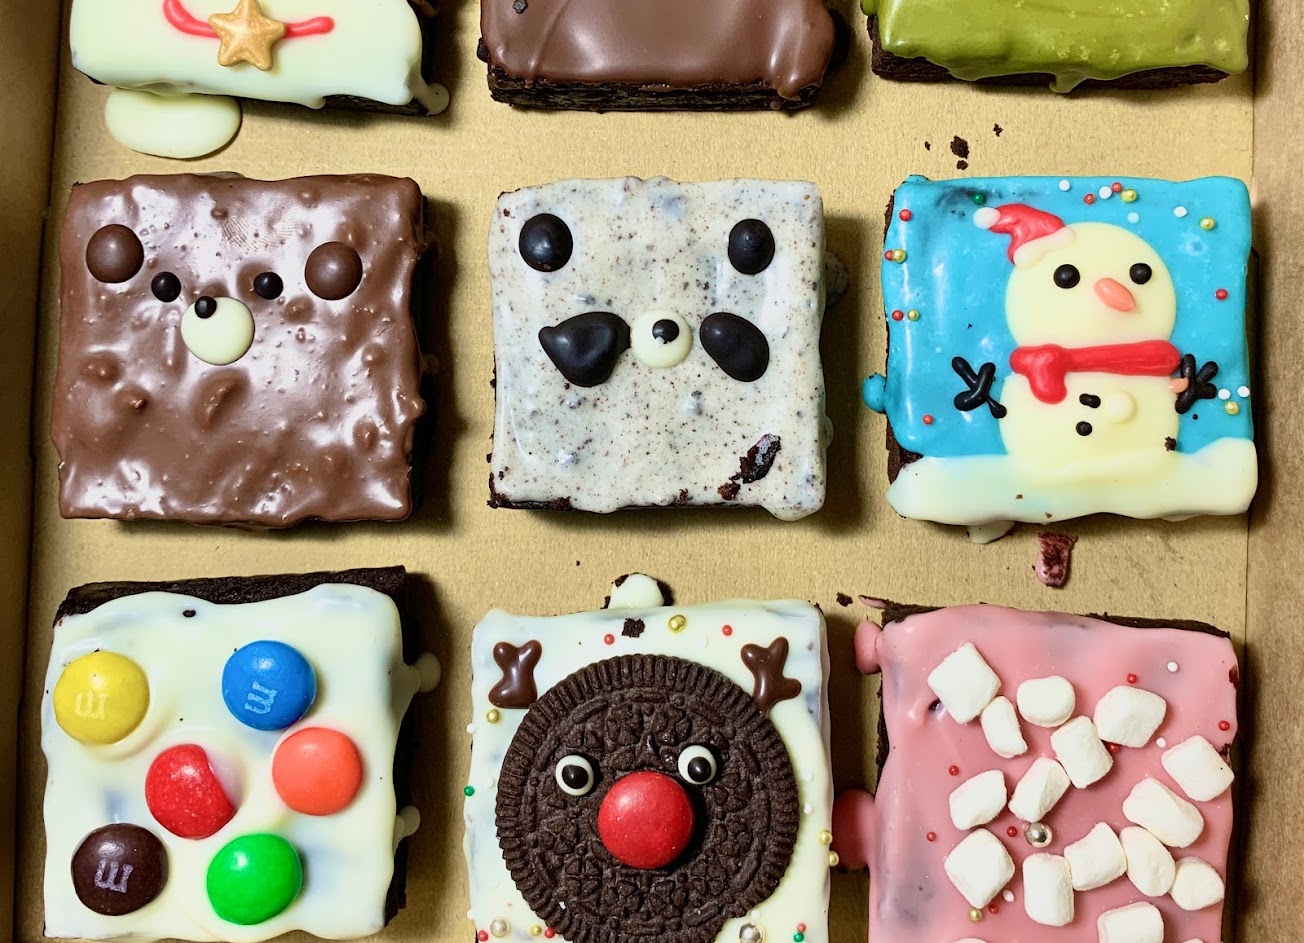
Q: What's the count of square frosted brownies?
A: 9